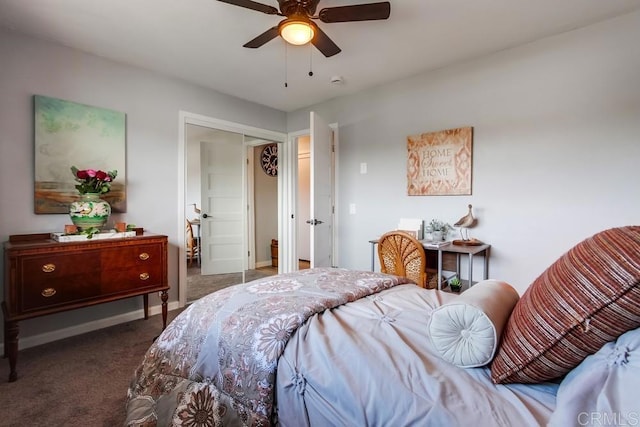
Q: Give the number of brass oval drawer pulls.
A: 4